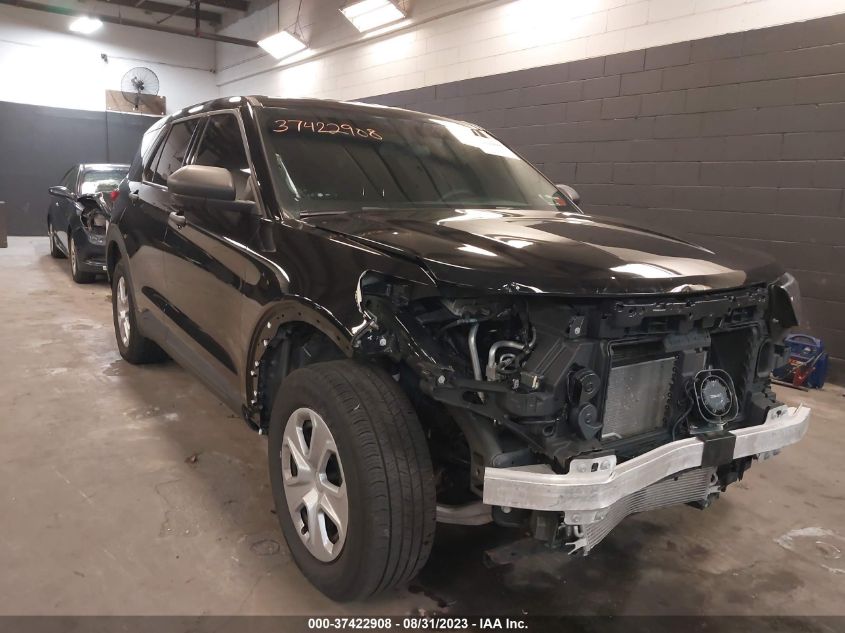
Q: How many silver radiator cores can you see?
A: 2